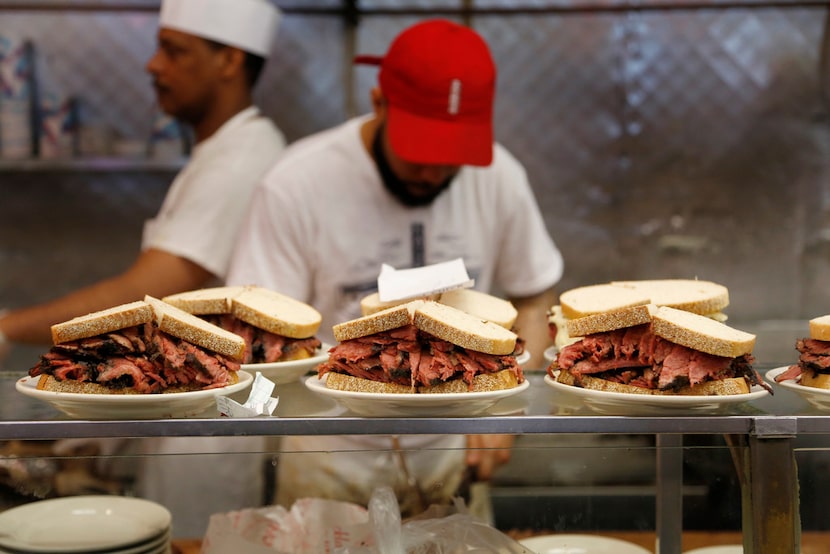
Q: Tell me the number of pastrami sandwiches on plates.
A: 7